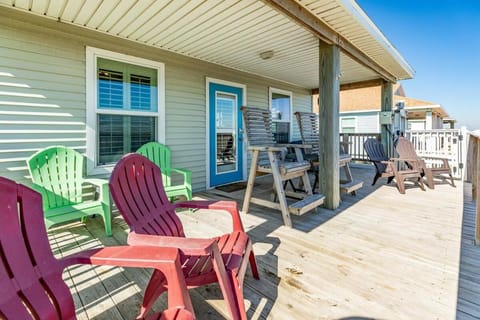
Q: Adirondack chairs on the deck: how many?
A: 6